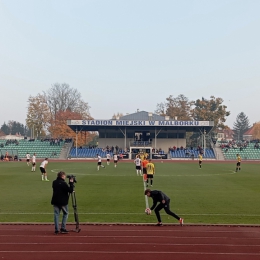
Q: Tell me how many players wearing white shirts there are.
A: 7